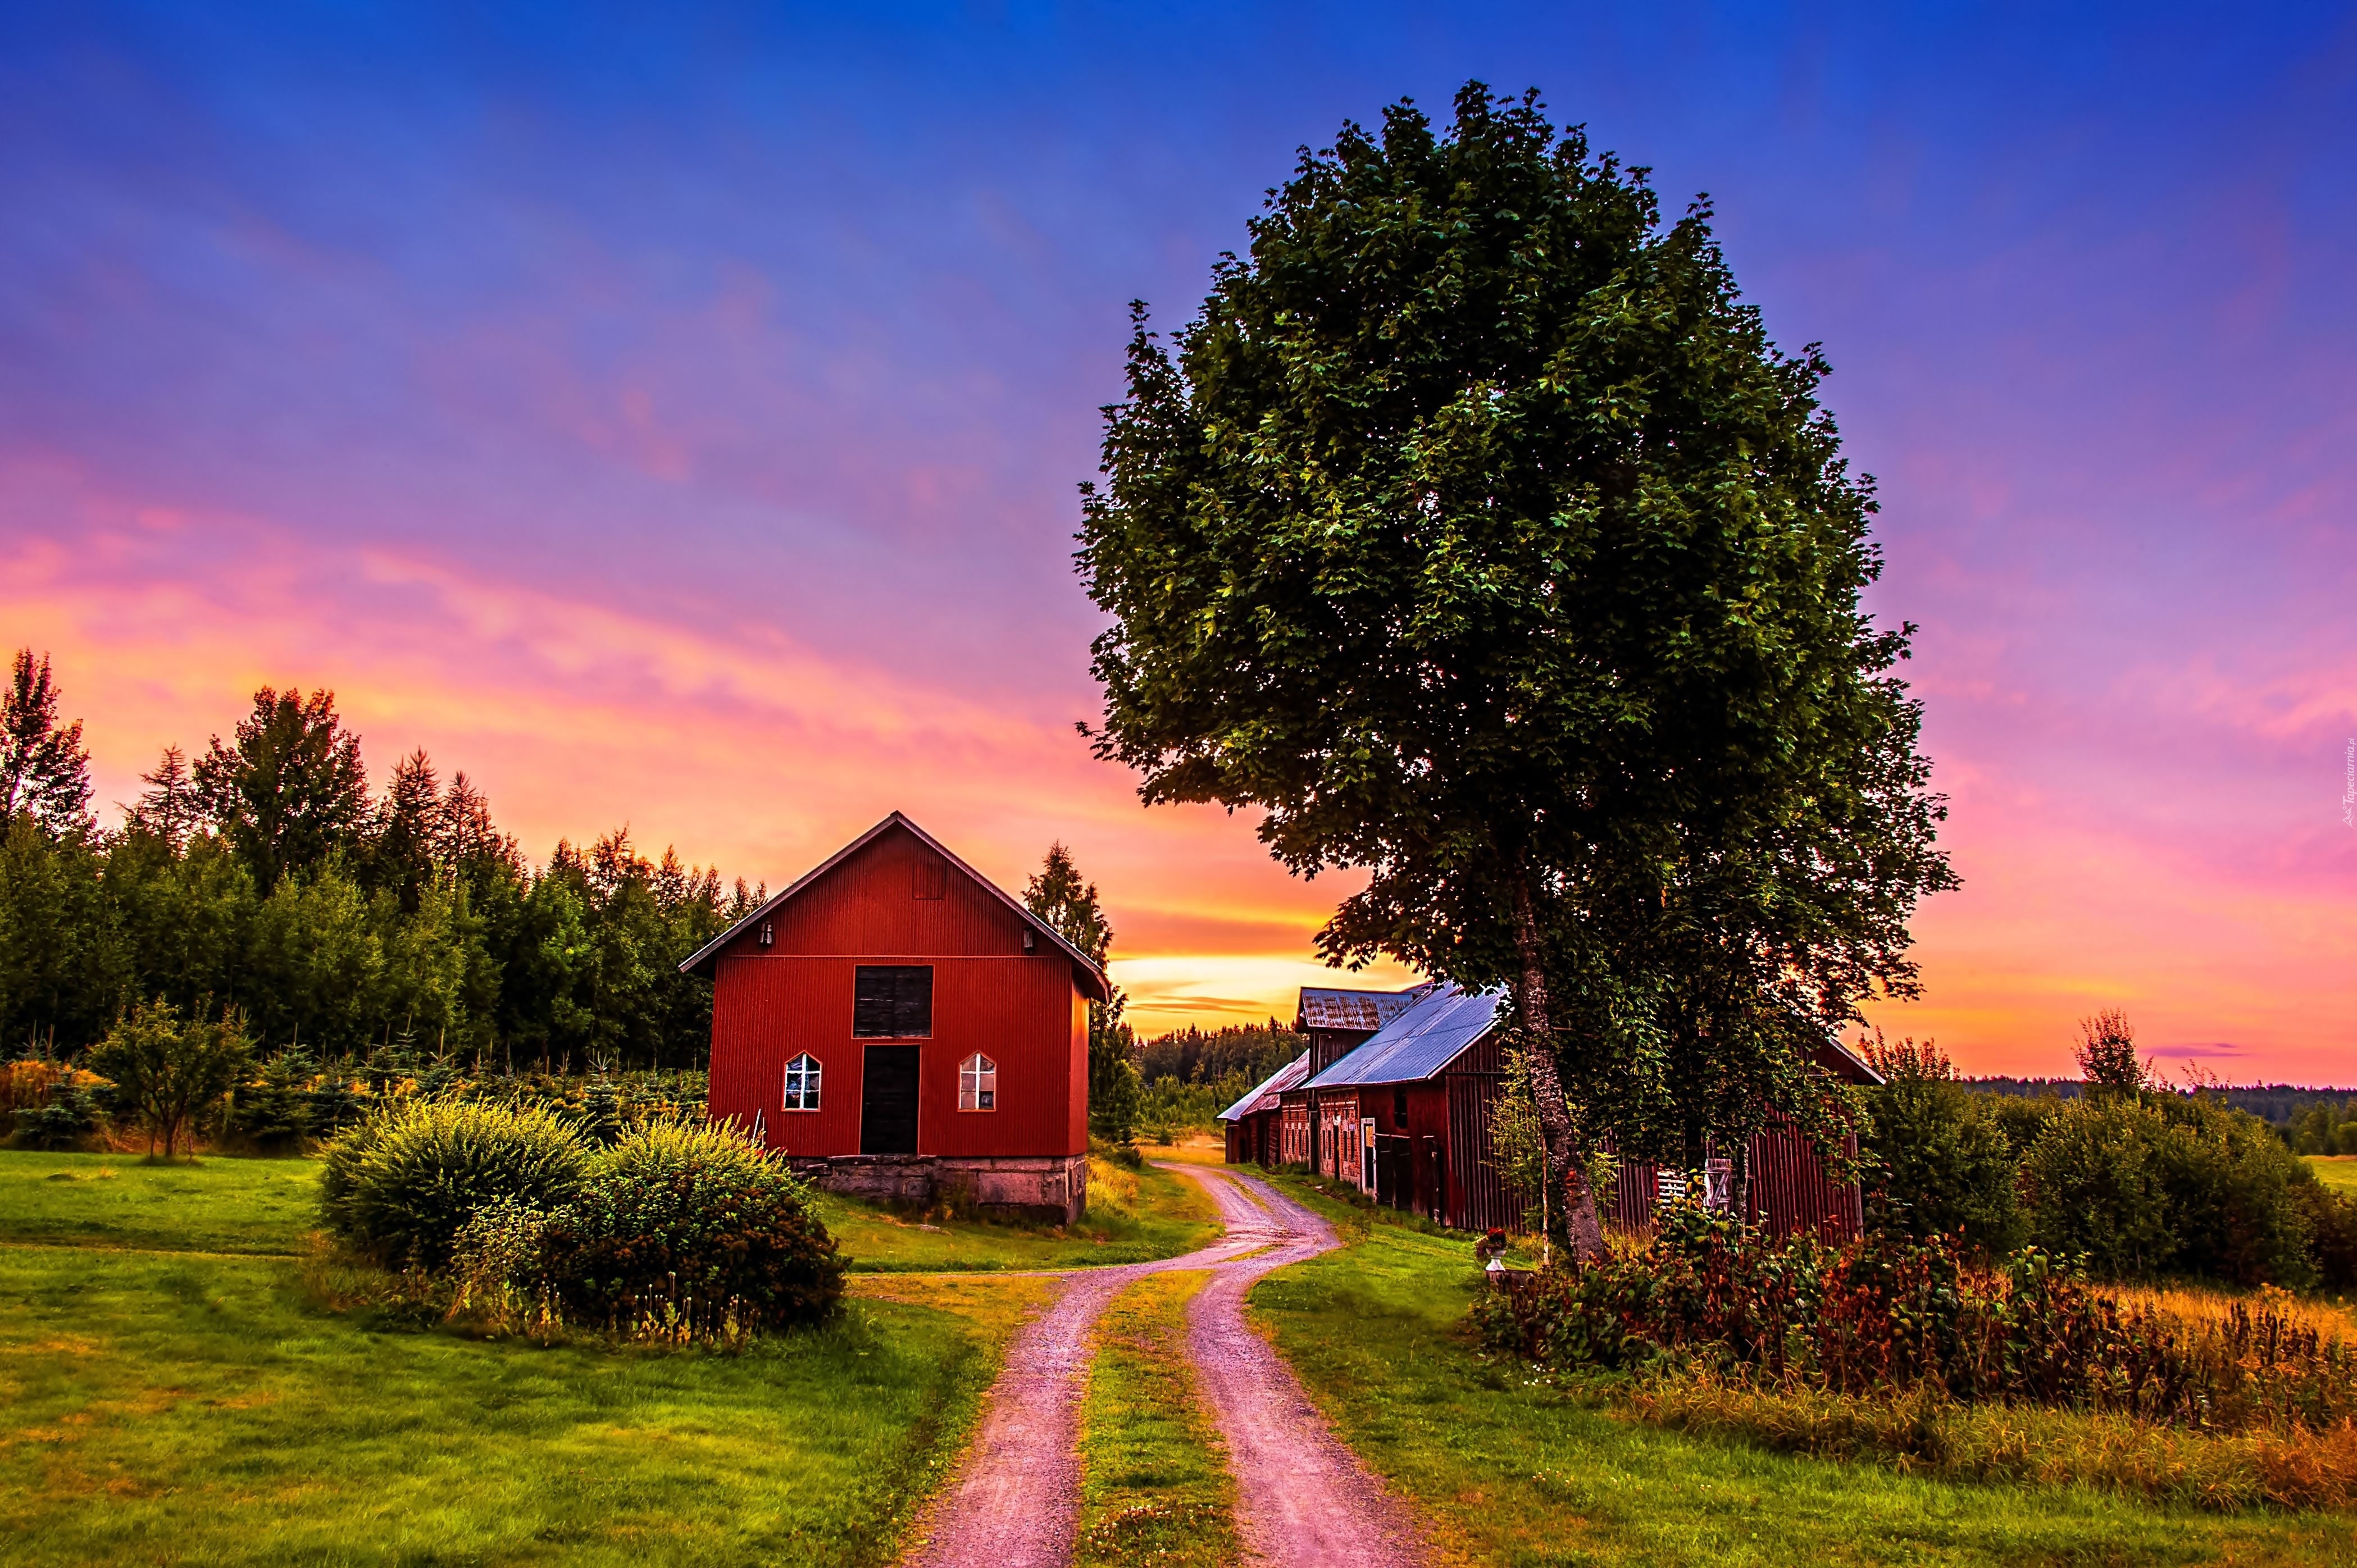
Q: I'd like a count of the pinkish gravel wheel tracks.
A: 2